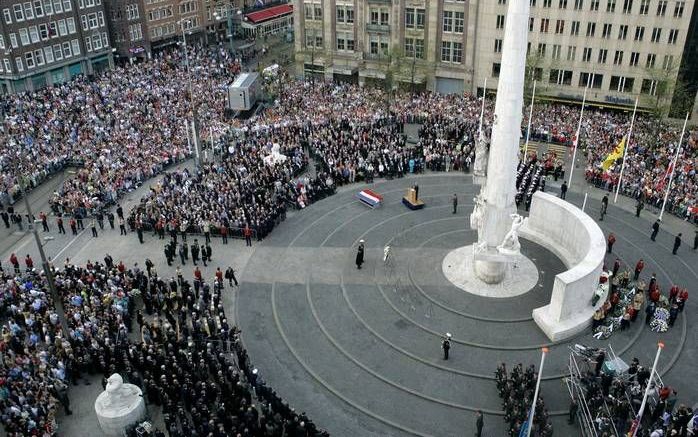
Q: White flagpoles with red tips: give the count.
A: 2